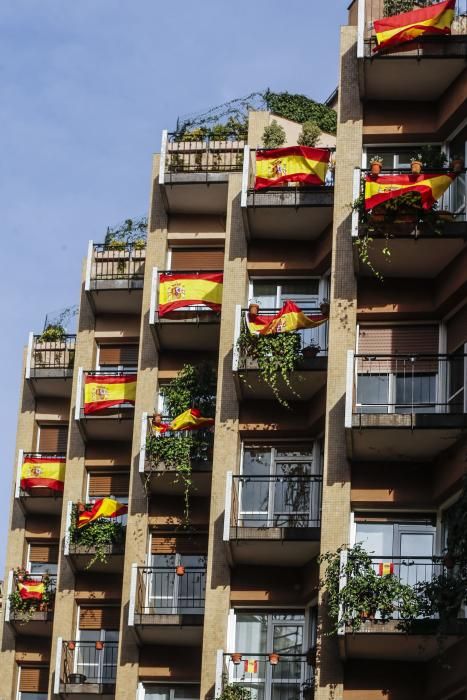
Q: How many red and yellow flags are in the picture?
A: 12